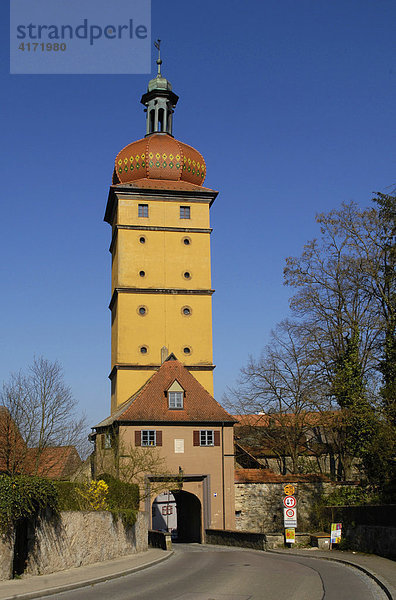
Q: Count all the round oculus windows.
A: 8